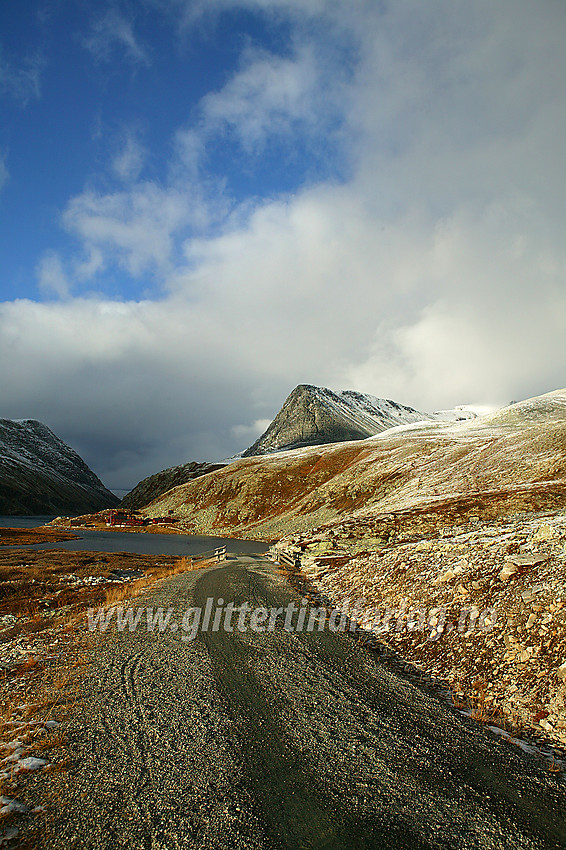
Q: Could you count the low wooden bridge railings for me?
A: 2